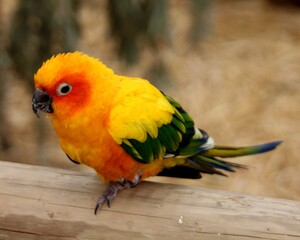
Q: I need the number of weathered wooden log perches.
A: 1